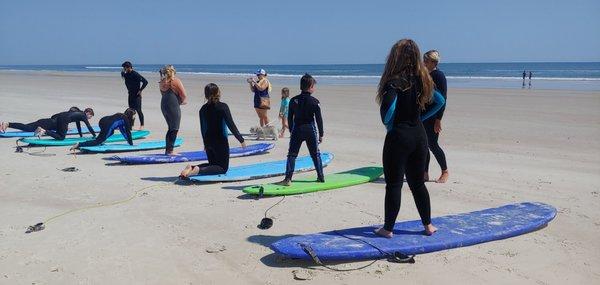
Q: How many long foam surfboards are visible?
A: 7